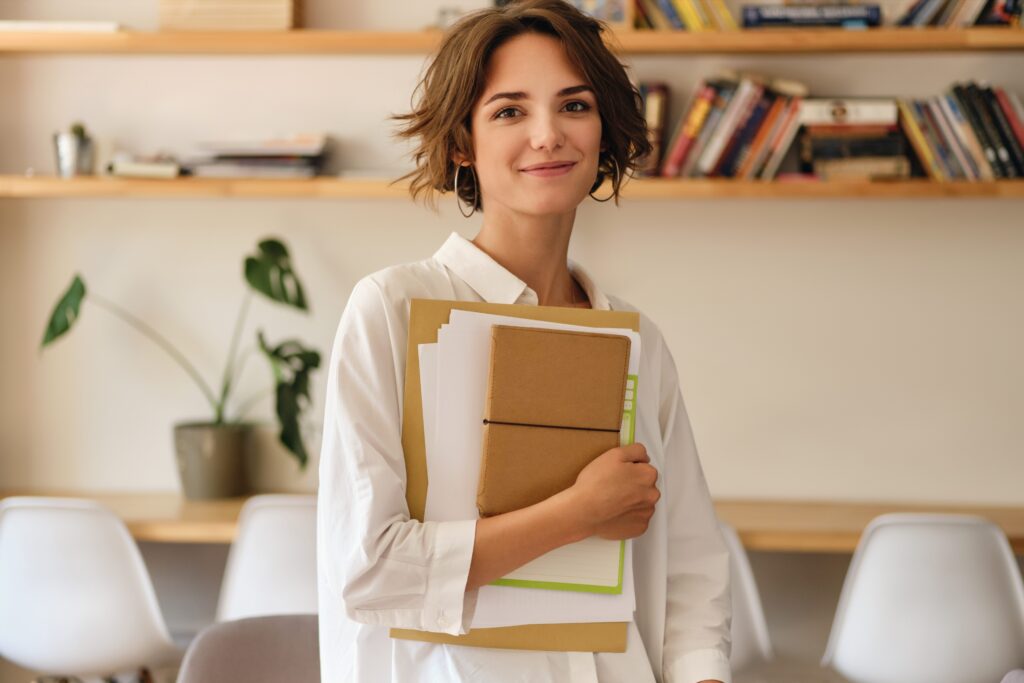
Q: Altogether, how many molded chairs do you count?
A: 5